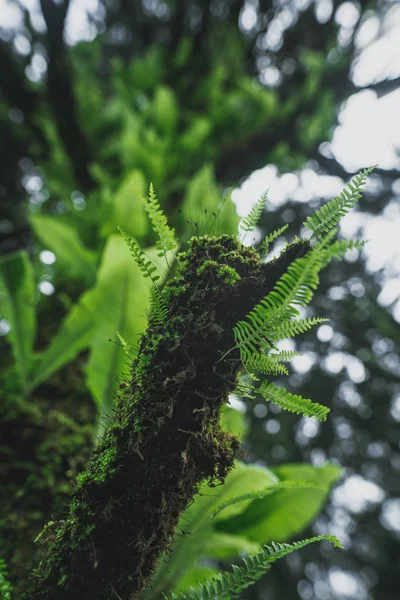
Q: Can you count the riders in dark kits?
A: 0